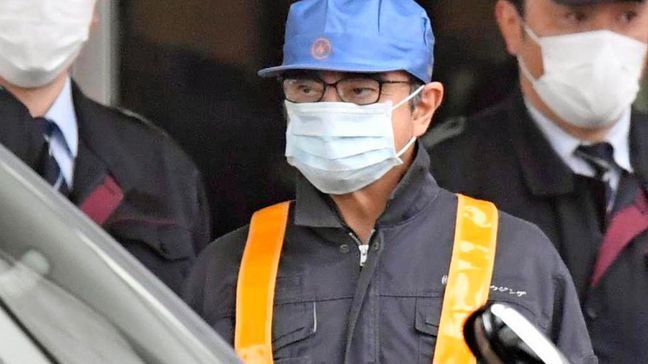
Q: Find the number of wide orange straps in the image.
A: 2